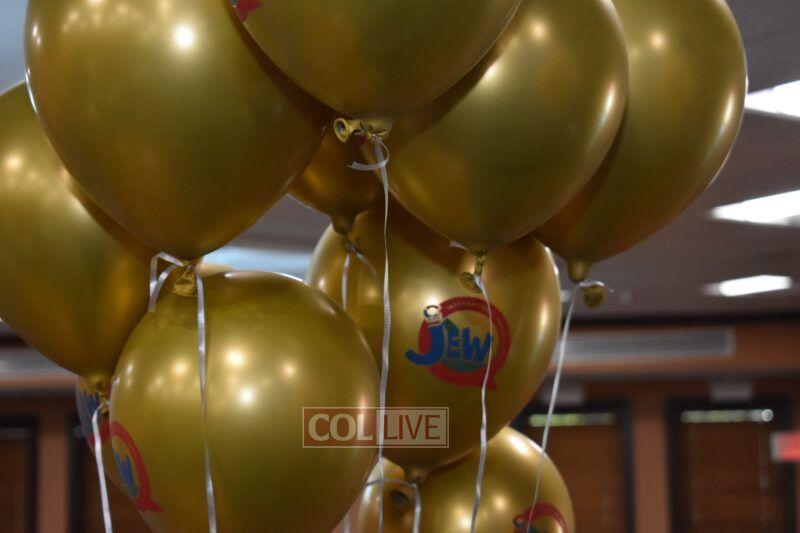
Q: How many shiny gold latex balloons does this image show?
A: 10